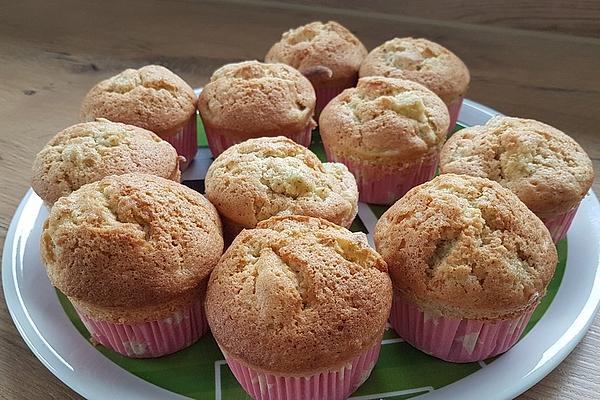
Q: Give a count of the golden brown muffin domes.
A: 11